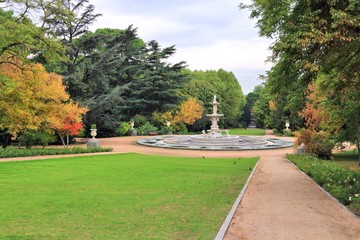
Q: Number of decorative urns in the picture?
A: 4